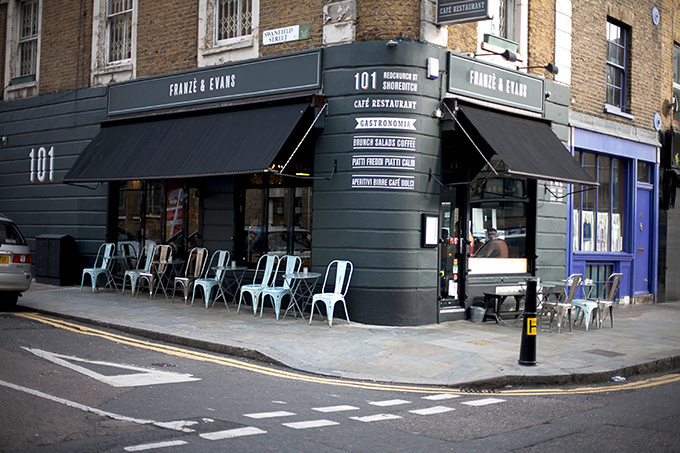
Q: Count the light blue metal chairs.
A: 7